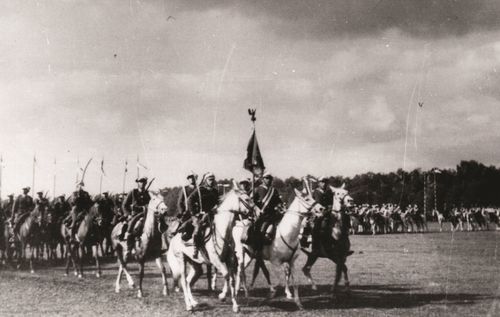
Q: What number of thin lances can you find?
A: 7